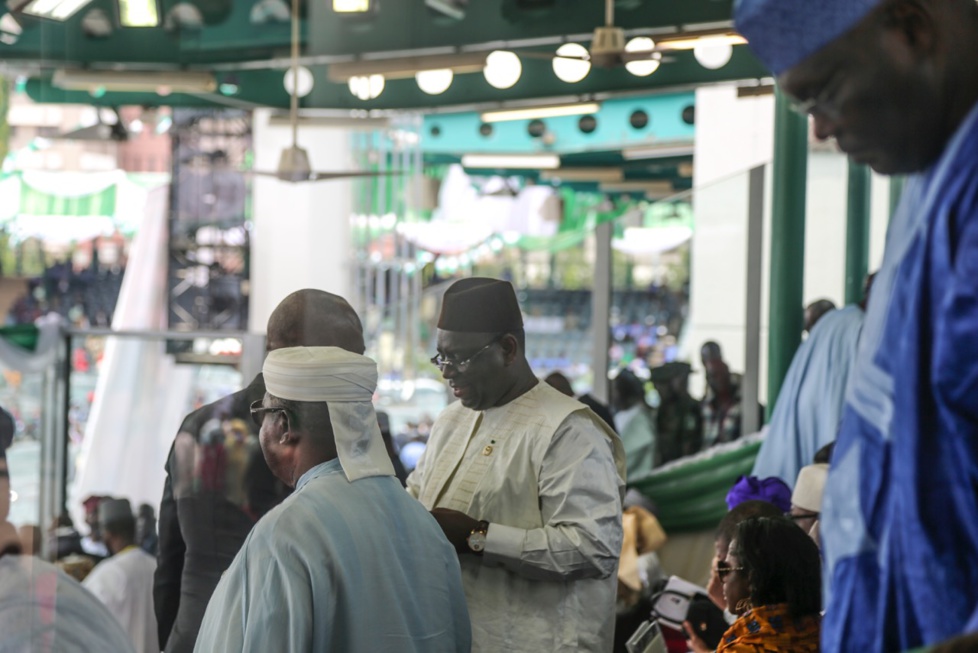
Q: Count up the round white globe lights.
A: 7